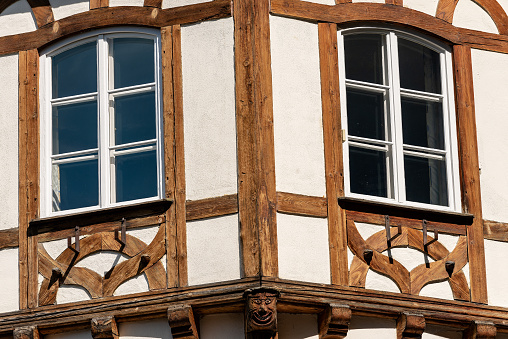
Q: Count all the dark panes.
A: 12